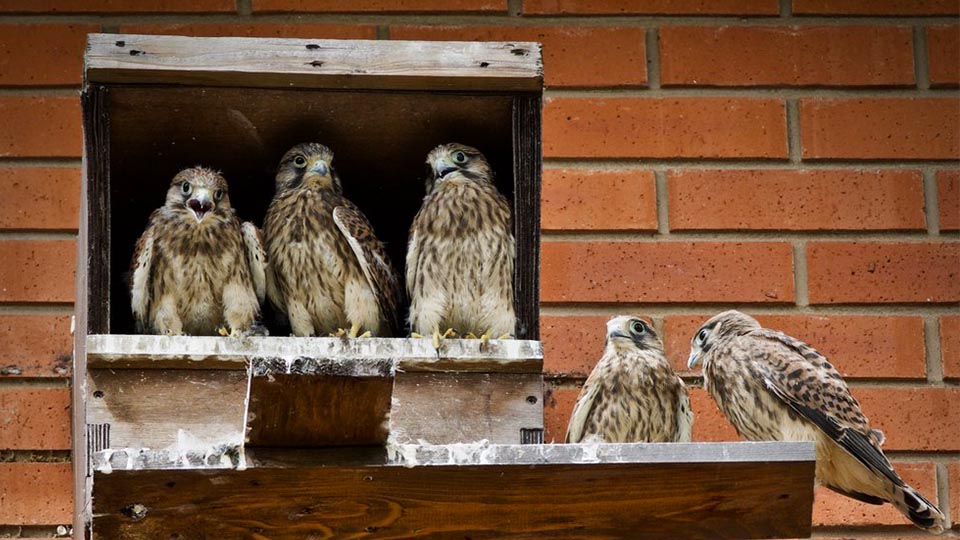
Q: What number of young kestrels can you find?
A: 5